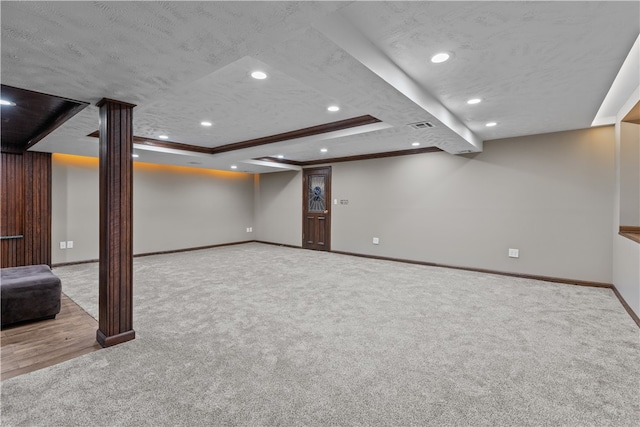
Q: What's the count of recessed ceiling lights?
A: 13